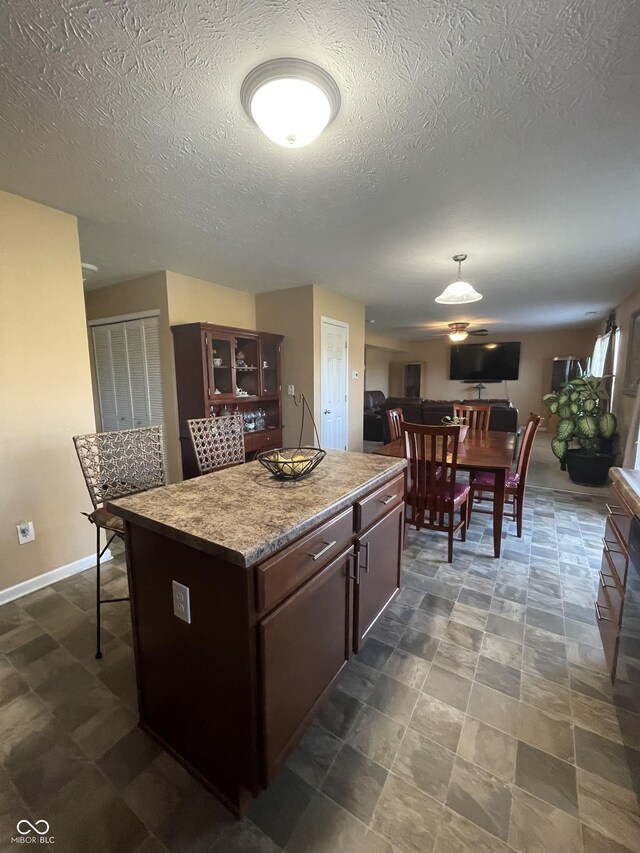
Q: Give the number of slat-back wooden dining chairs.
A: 4